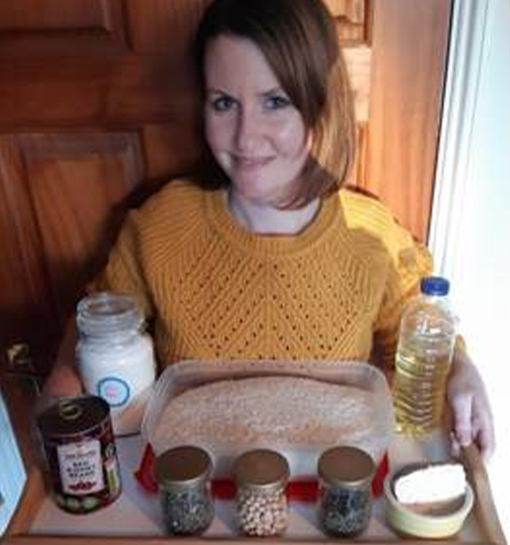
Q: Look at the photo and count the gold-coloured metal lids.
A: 3